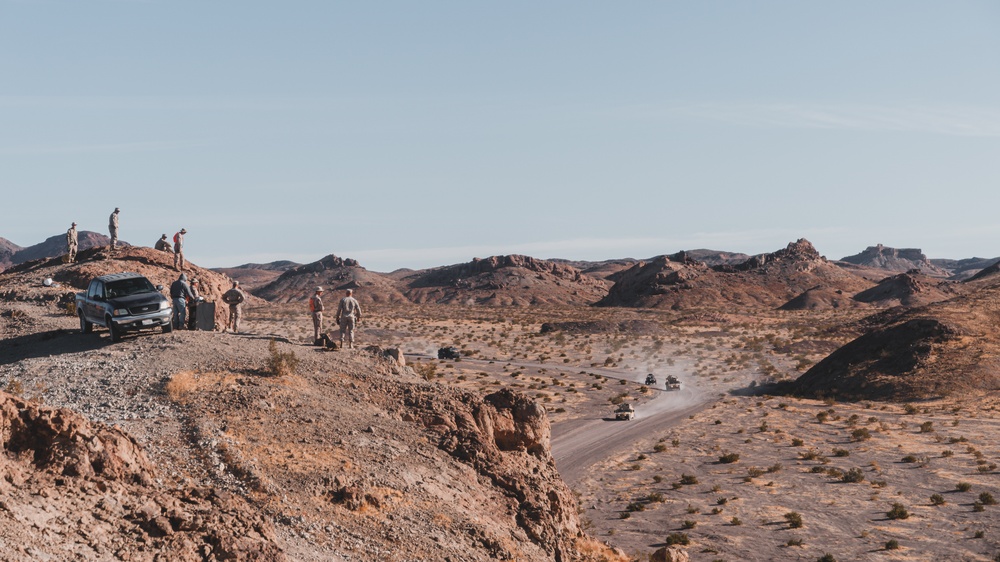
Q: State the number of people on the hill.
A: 9